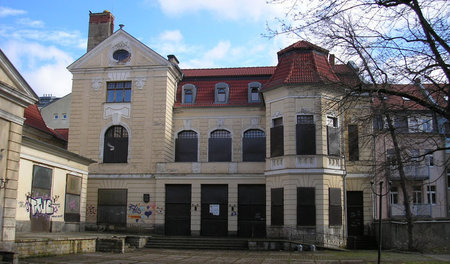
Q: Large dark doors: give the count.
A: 3